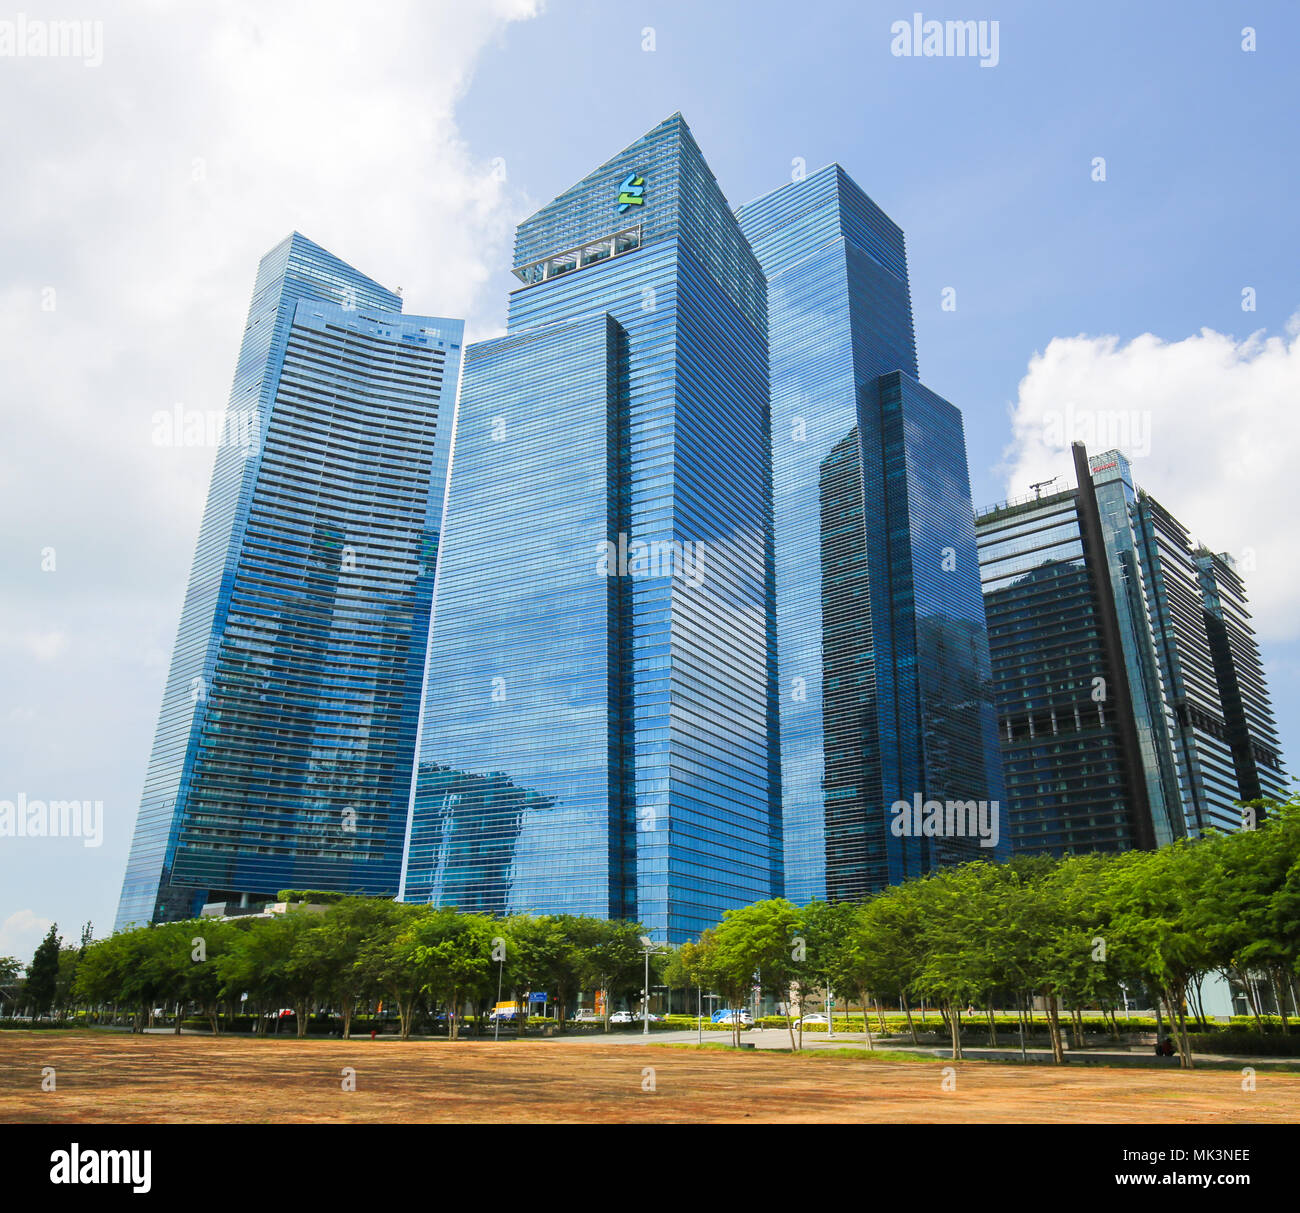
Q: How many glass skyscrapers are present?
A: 4